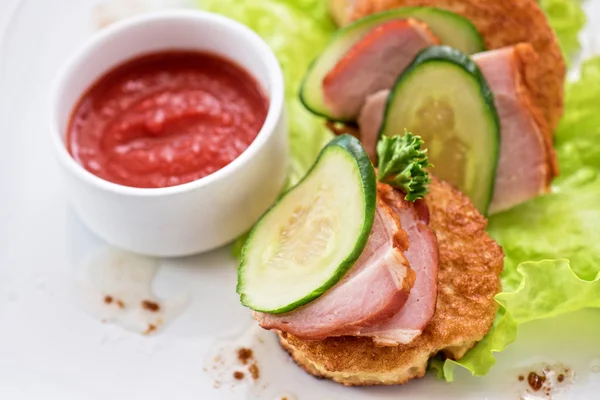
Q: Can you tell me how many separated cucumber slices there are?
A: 3